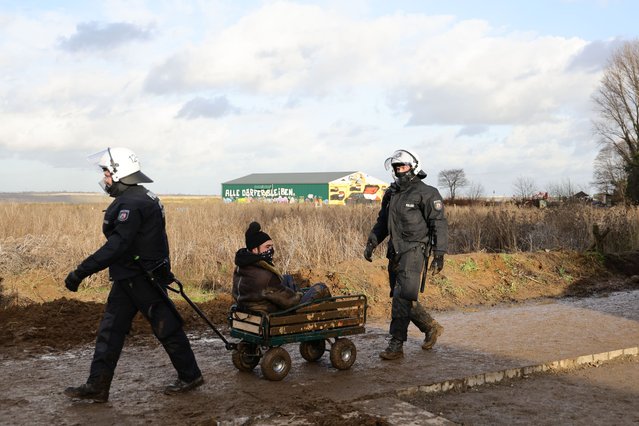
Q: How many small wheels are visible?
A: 4